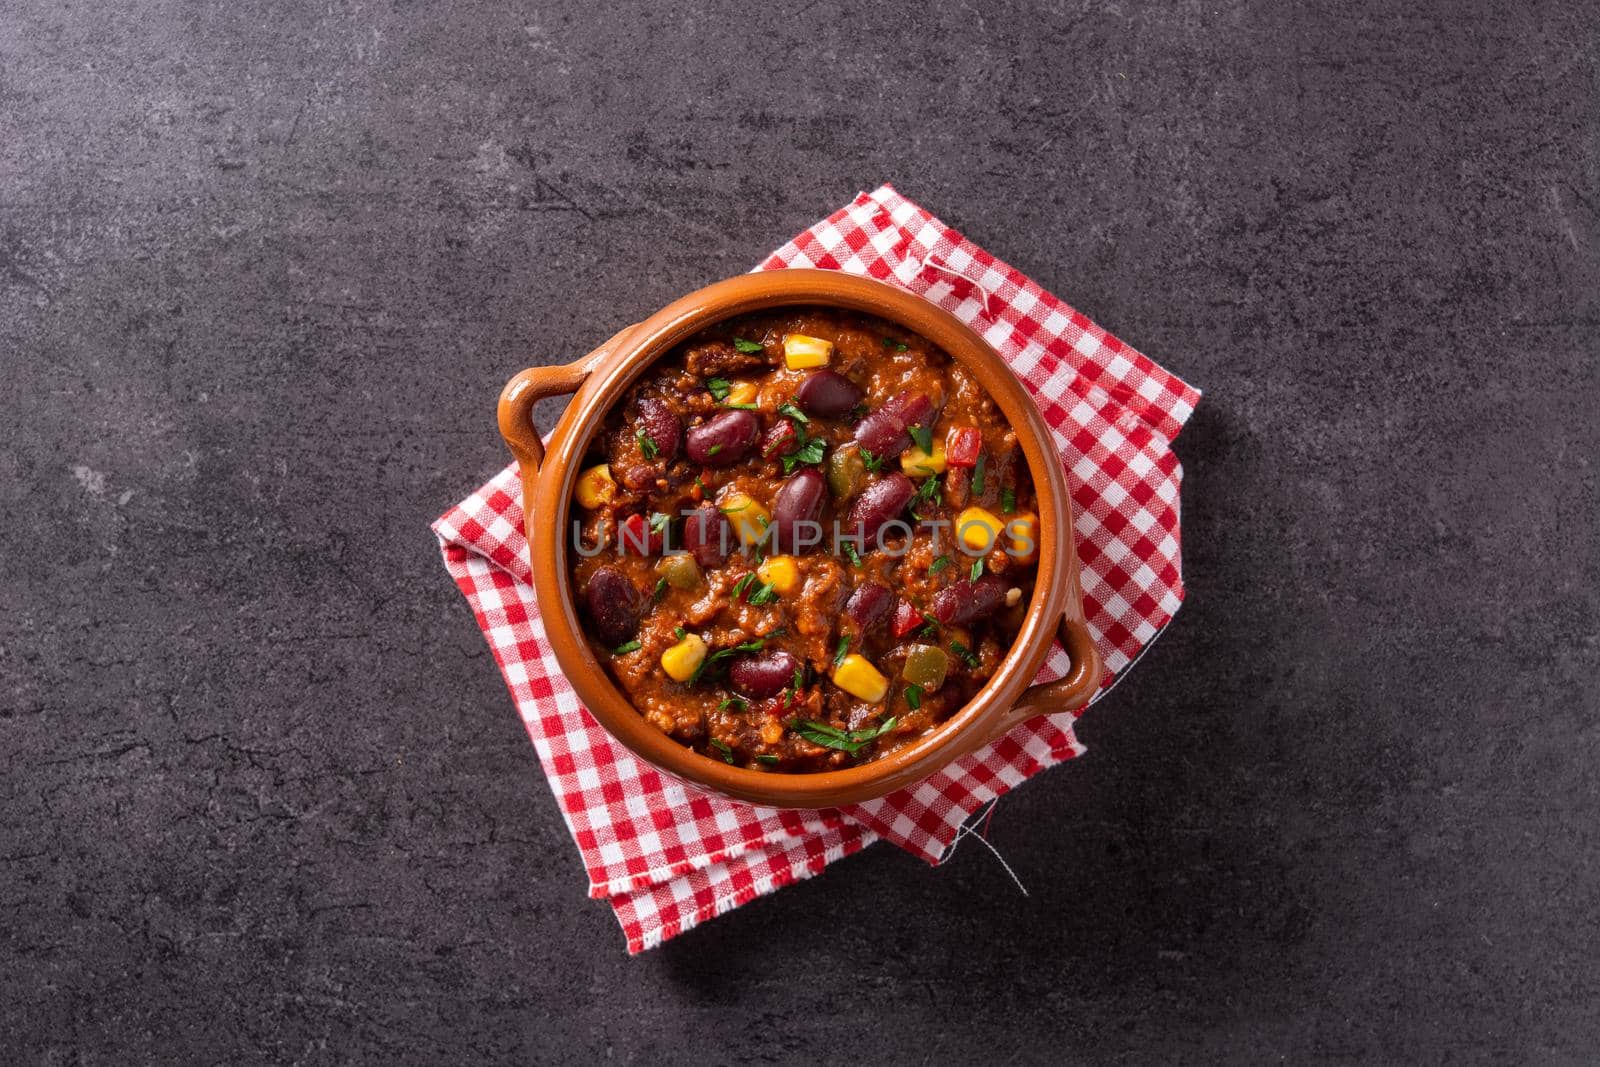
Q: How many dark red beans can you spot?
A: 11